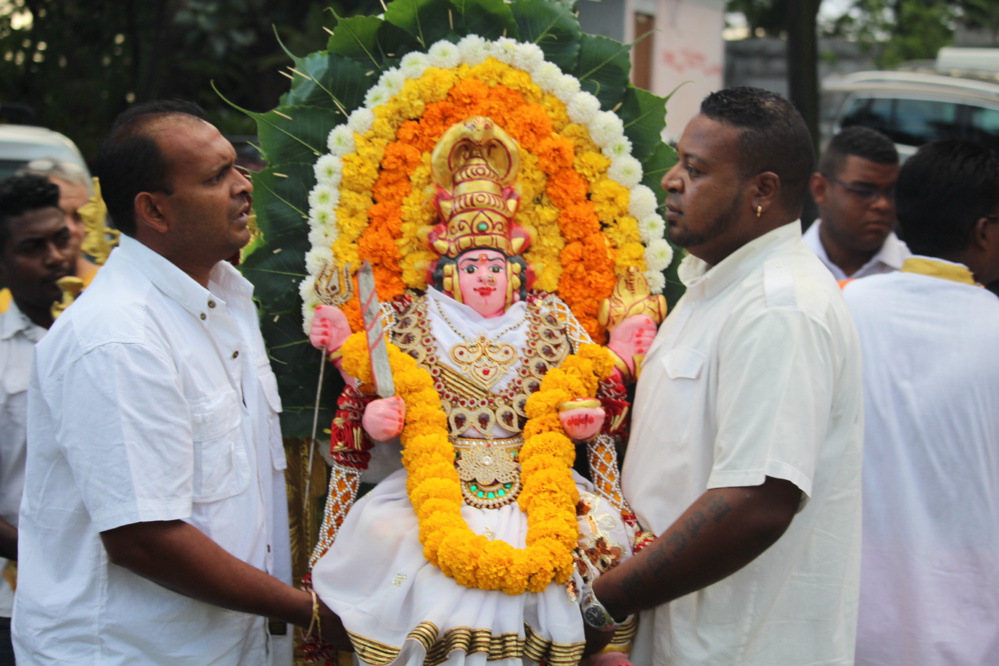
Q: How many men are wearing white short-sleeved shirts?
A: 2